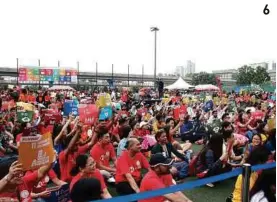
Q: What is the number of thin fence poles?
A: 8